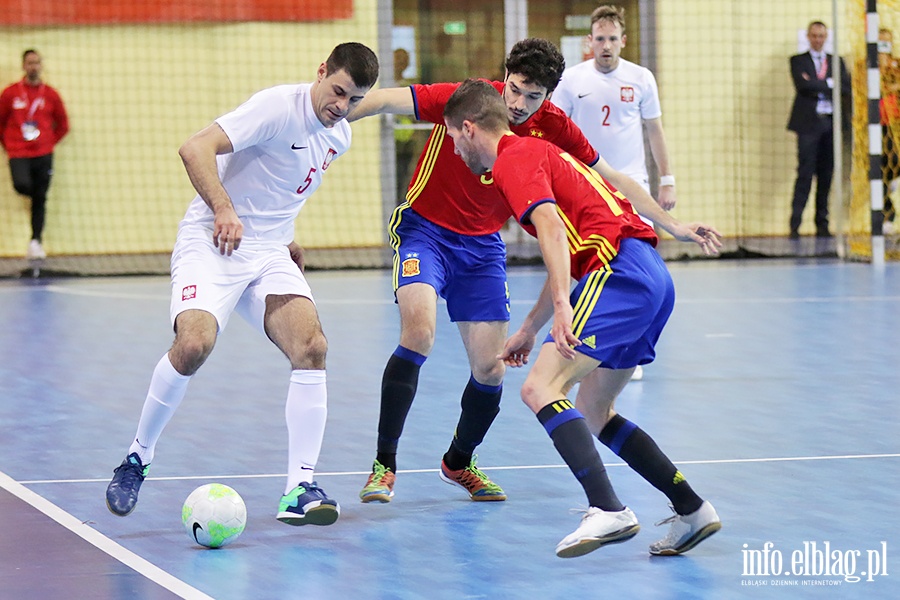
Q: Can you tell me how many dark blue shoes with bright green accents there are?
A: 2